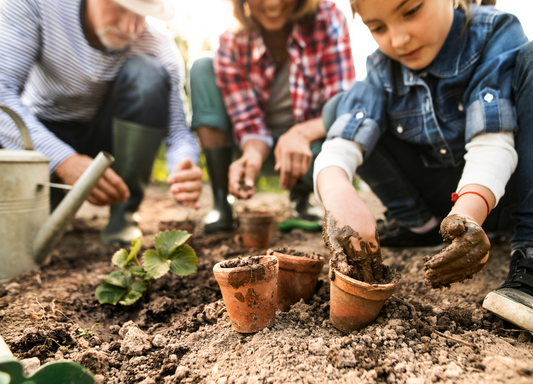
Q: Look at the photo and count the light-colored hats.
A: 1